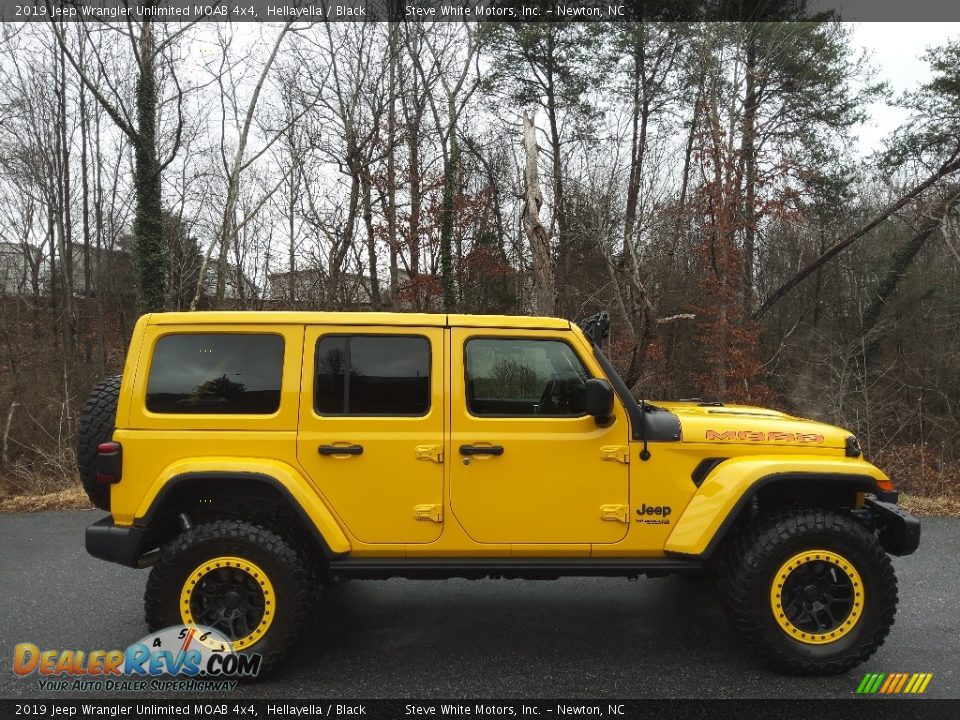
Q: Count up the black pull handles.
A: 2